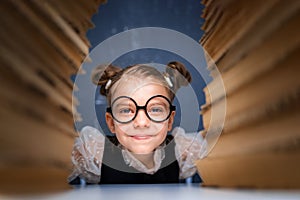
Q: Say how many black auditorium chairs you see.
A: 0